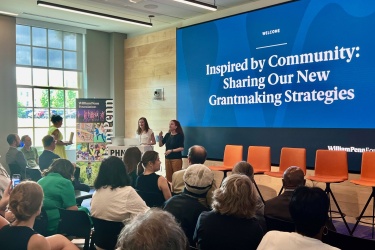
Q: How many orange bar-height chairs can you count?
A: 5